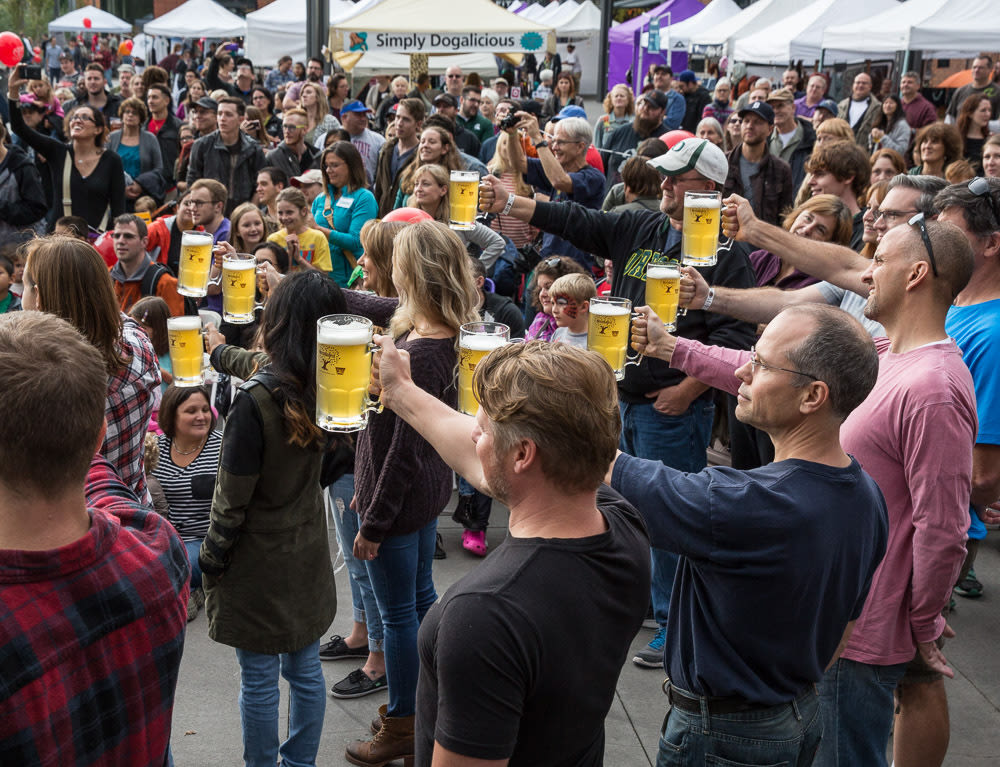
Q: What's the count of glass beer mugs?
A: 9